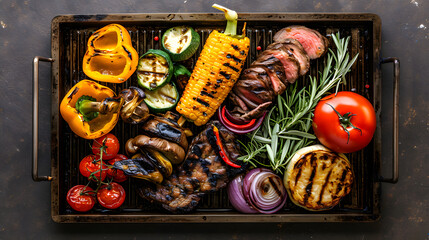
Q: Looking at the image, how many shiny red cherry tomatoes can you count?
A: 5